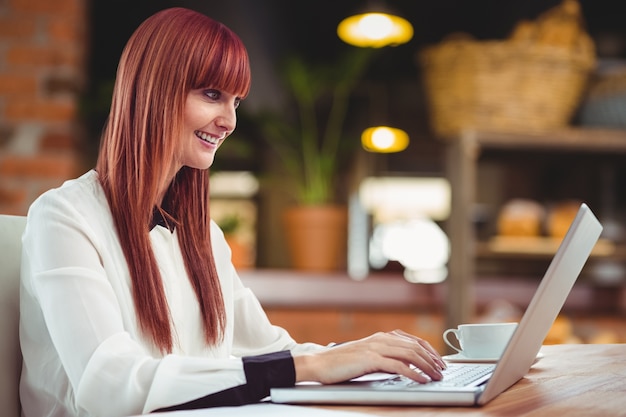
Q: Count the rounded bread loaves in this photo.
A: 2